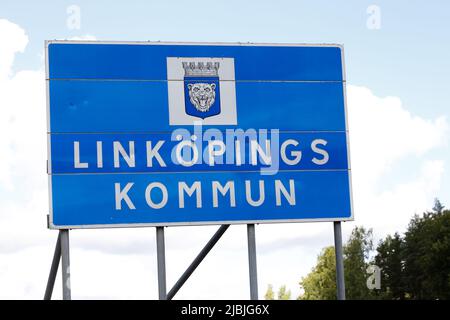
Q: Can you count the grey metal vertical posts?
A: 4